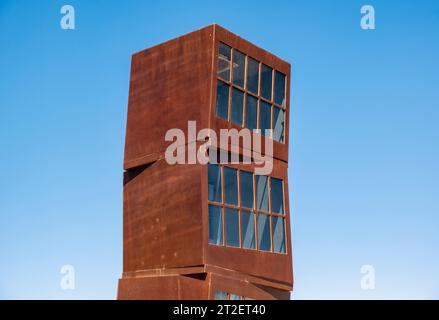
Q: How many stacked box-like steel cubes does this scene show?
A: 3